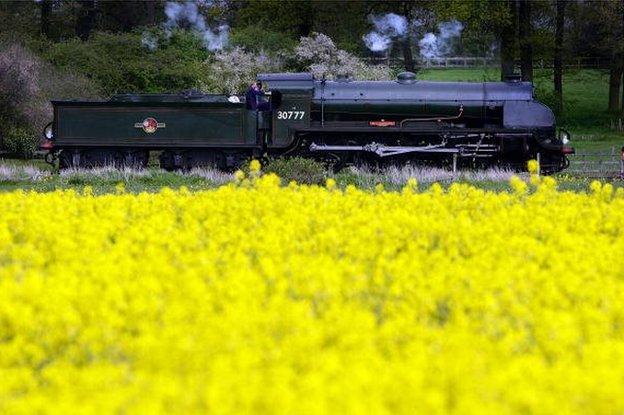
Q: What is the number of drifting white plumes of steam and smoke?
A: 3